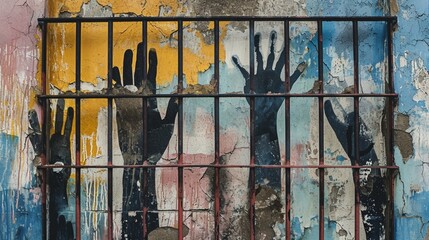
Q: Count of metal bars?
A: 14